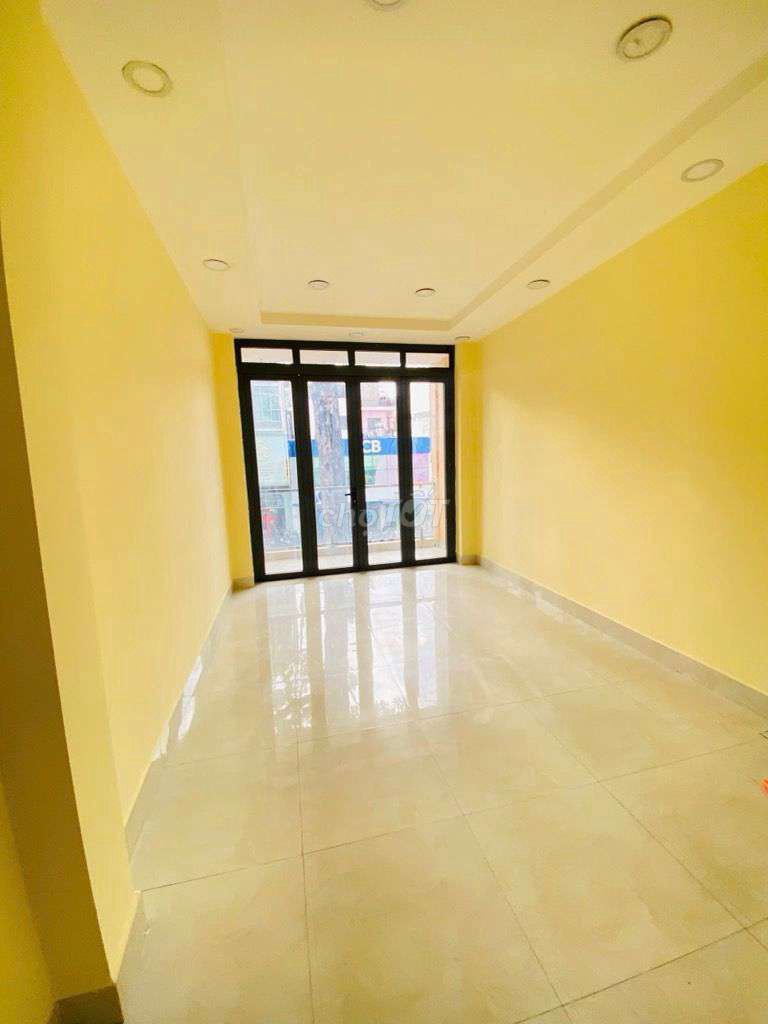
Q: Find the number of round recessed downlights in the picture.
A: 11